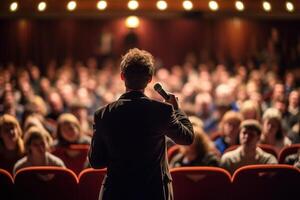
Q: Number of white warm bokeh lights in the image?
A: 12